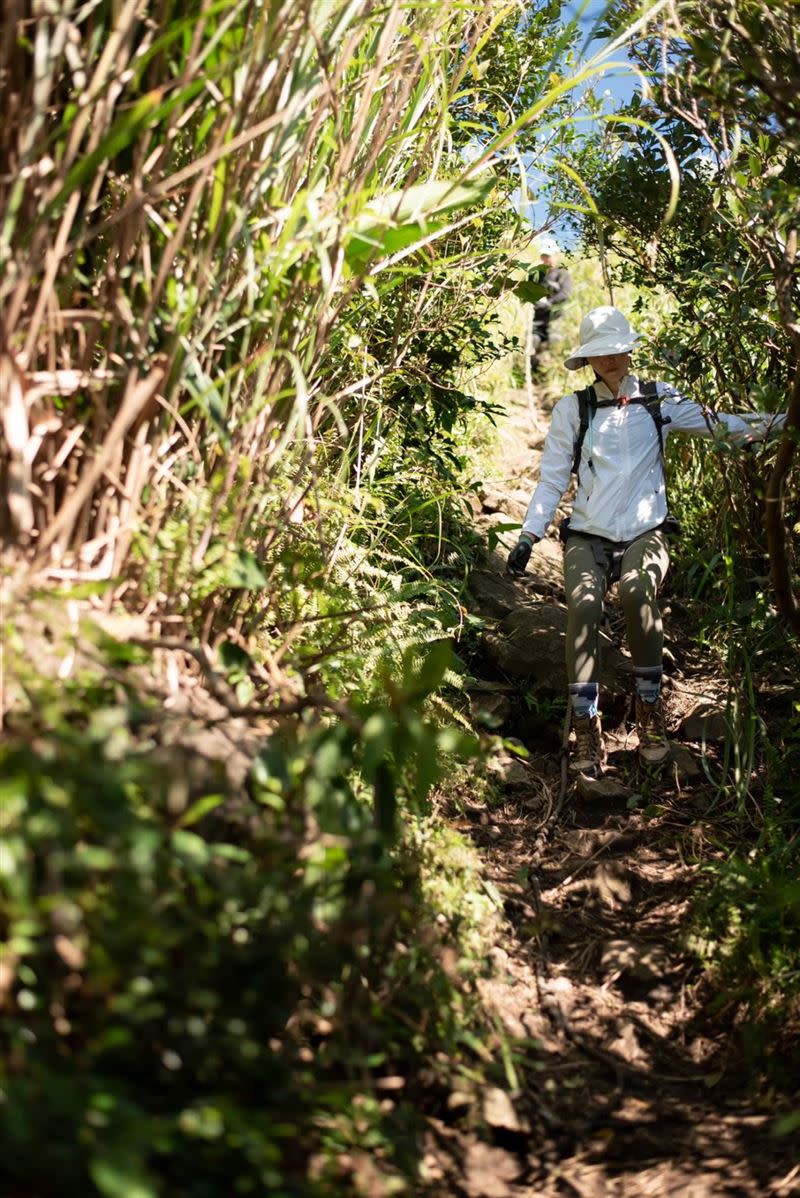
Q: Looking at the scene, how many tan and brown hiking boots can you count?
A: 2